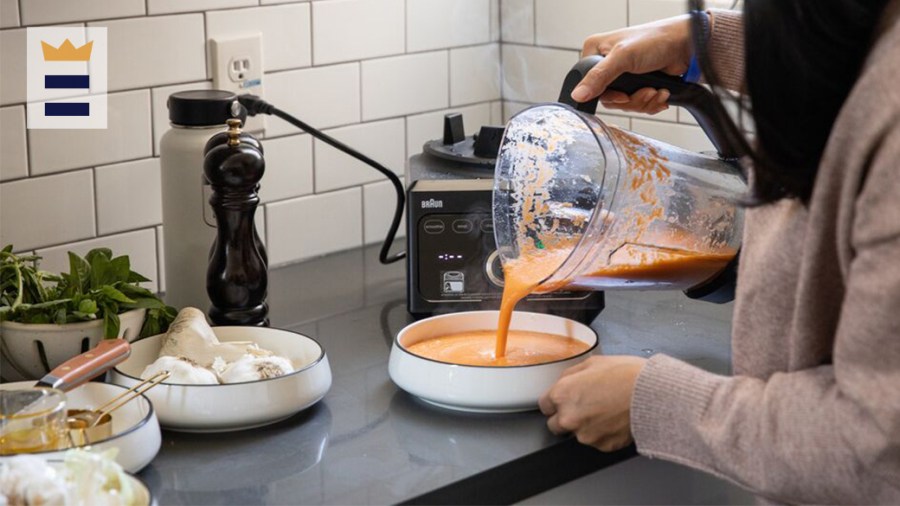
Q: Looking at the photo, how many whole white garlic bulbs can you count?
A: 2